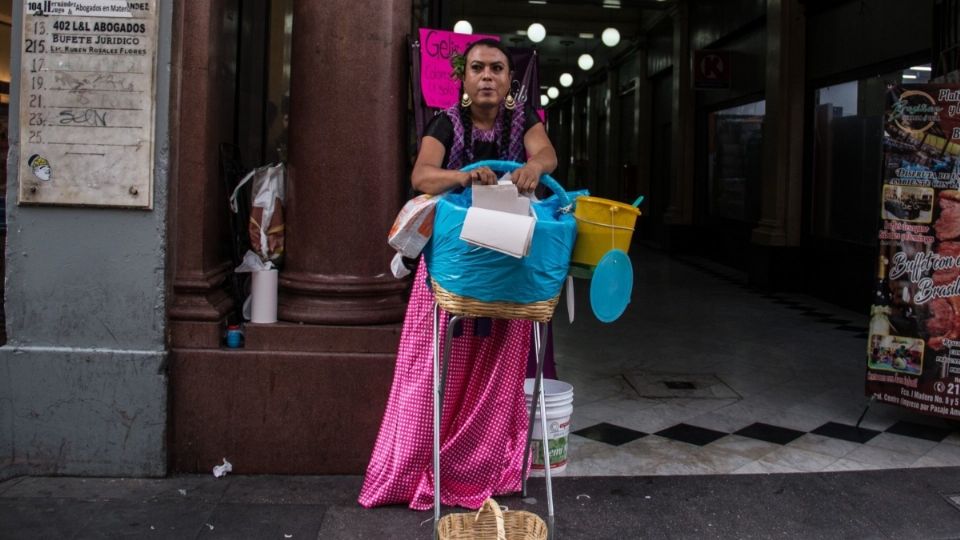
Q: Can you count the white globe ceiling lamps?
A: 7